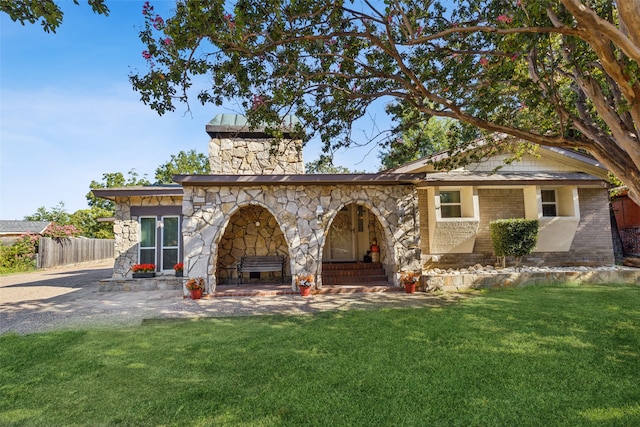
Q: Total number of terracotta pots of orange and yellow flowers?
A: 3